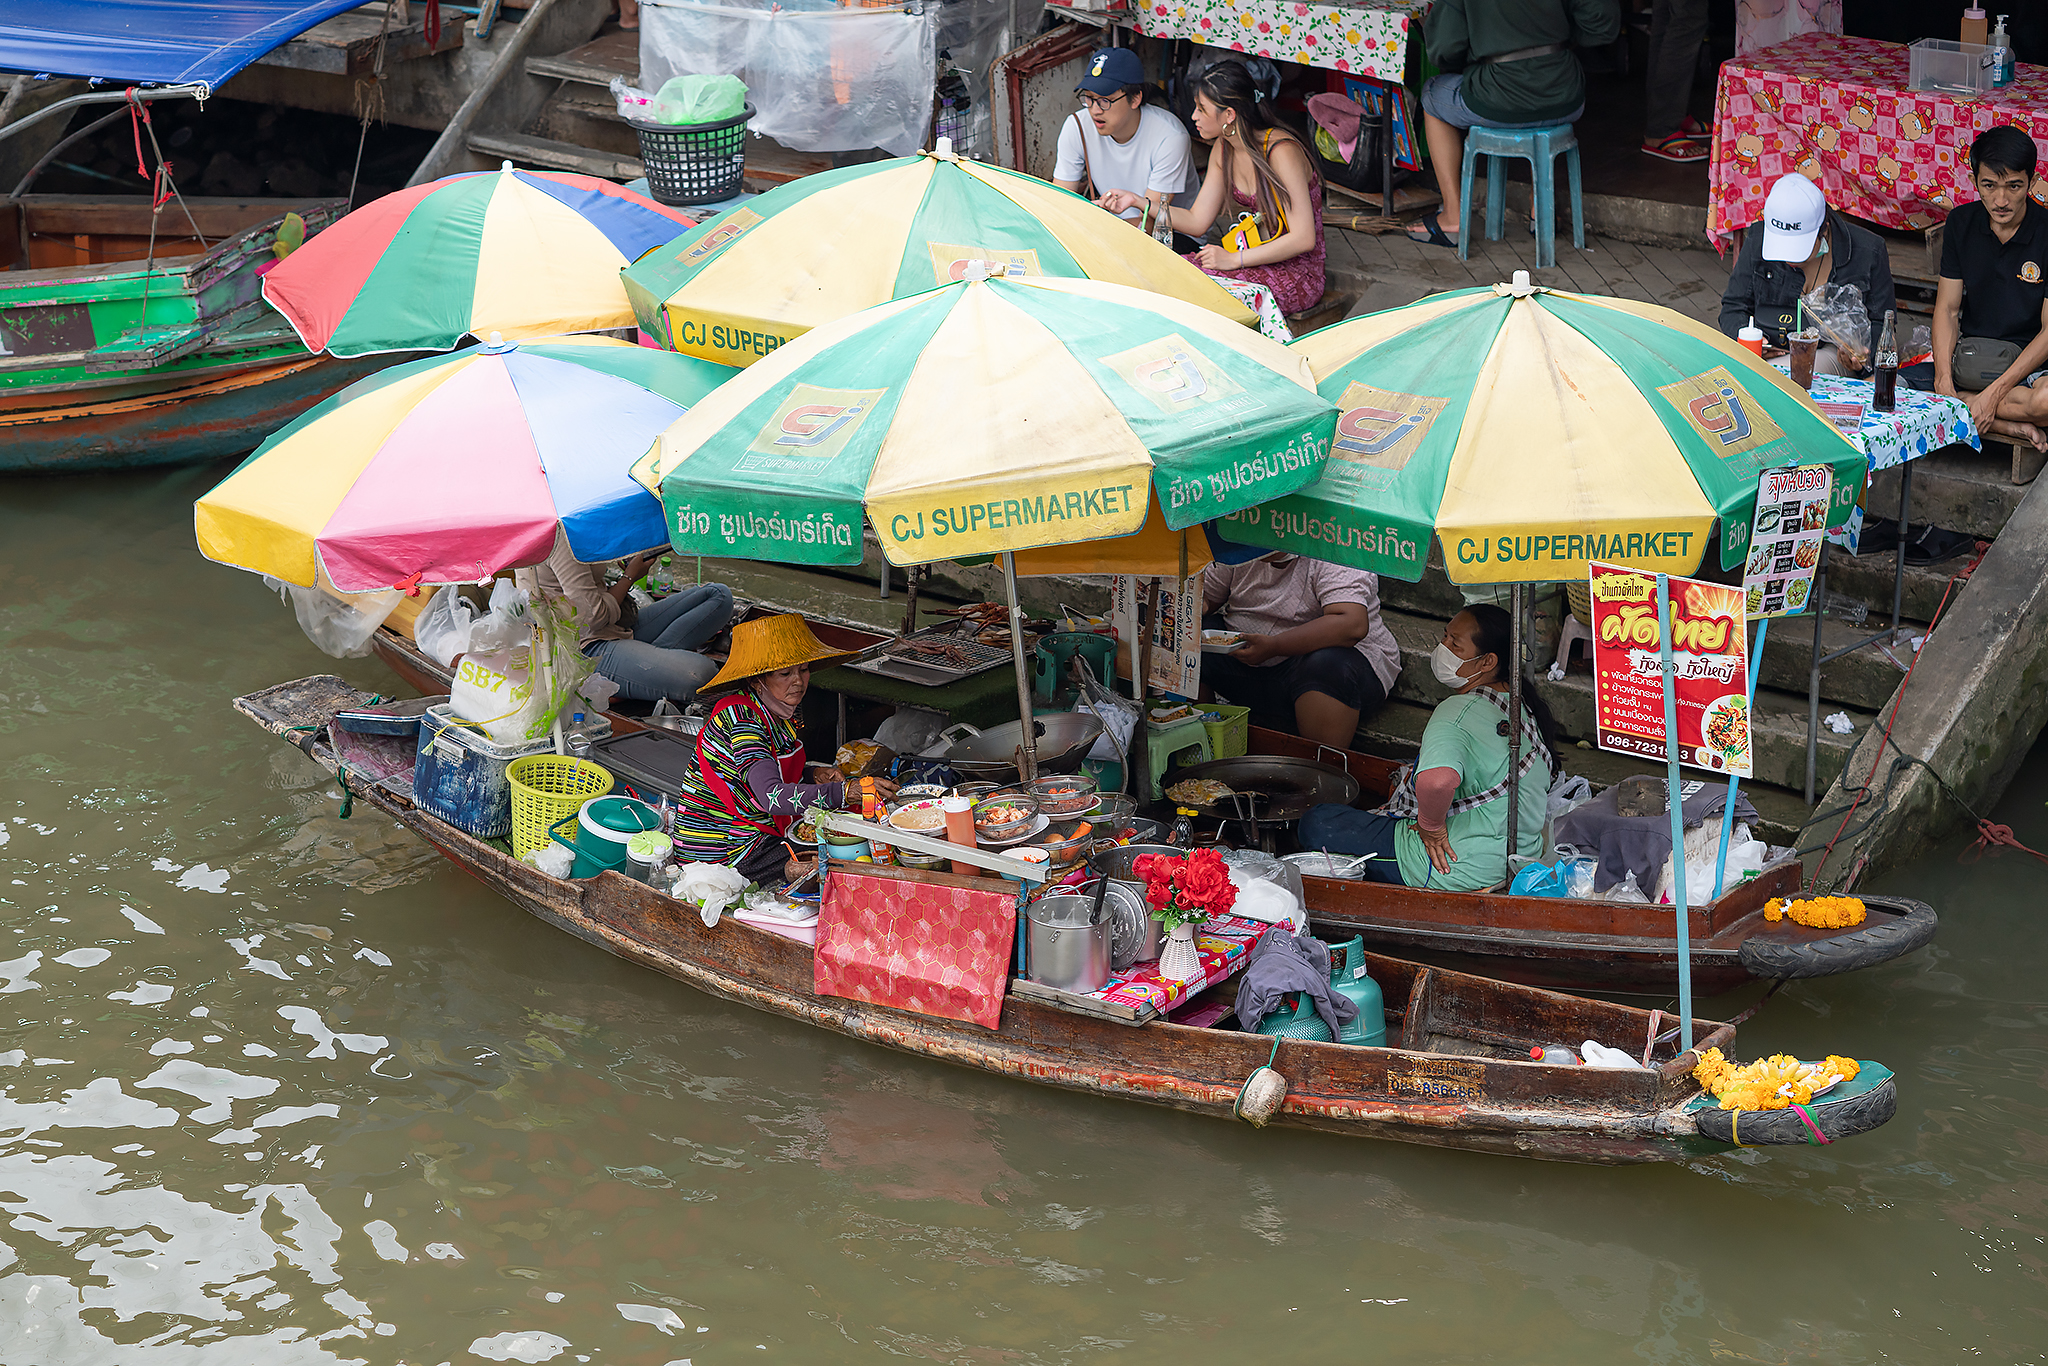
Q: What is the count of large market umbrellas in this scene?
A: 5